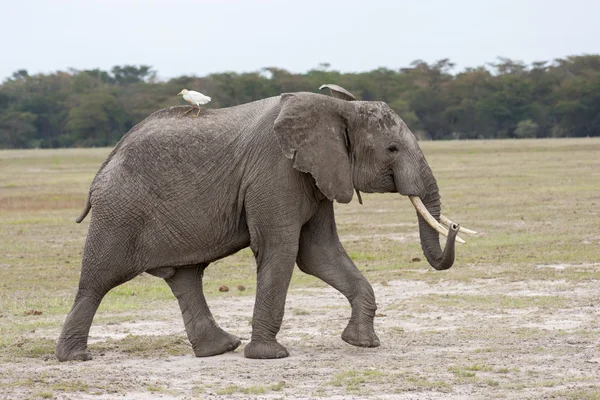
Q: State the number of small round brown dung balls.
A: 2